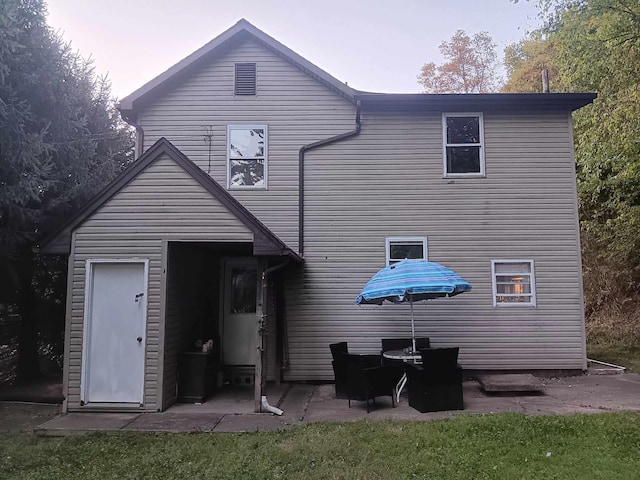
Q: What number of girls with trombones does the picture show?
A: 0